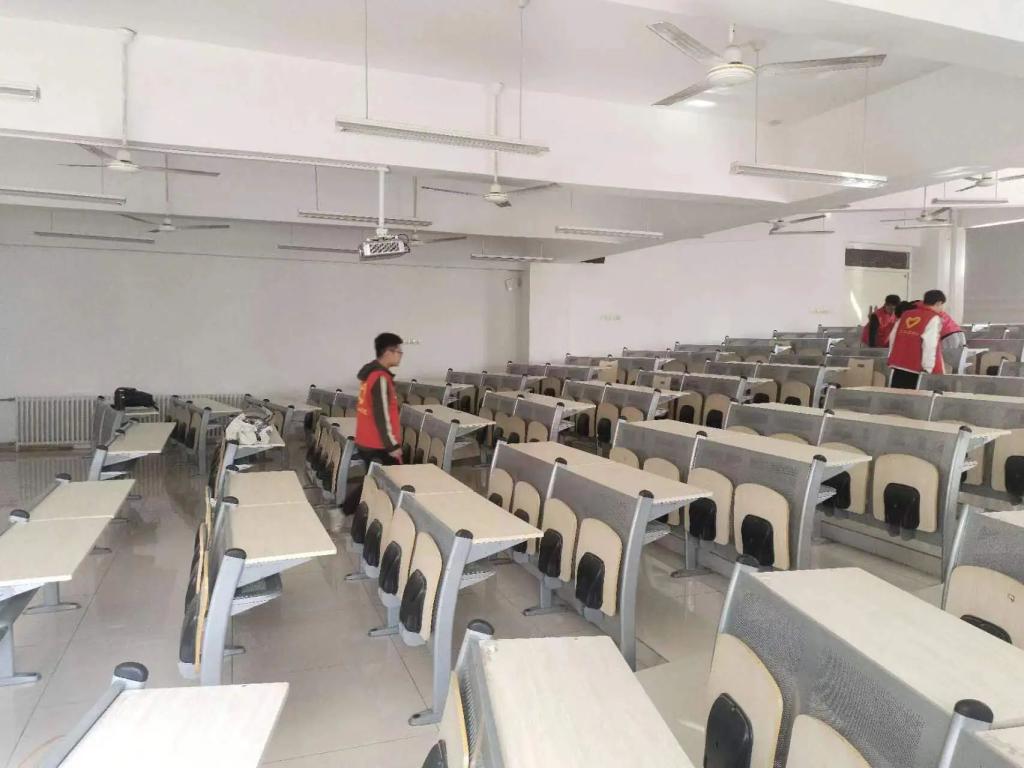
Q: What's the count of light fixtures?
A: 12